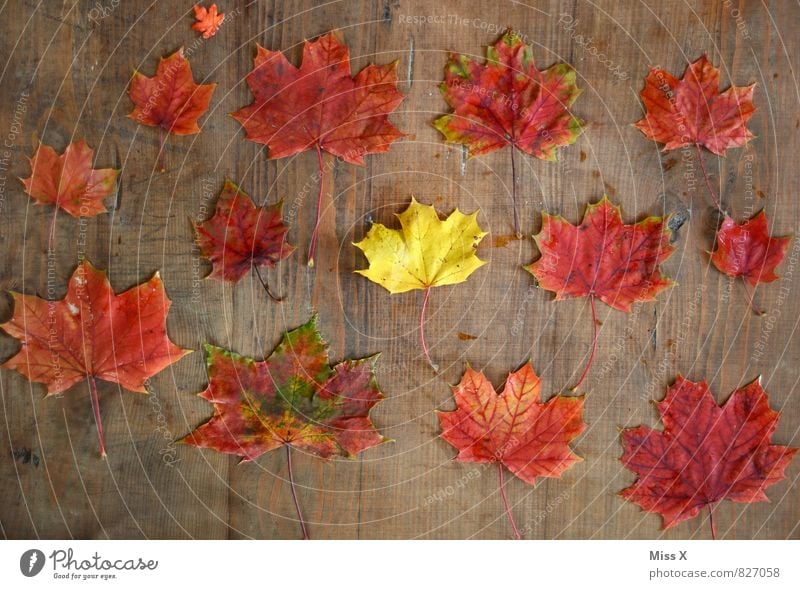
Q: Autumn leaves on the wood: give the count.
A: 14